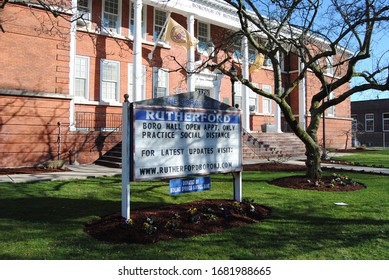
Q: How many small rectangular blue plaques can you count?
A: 1